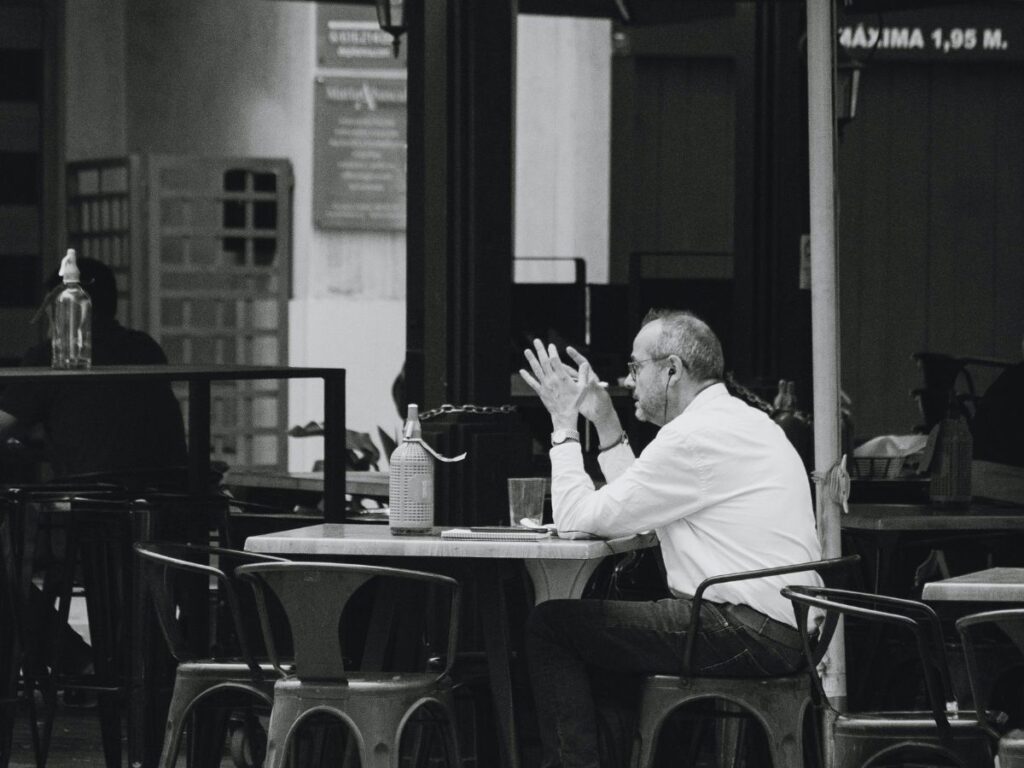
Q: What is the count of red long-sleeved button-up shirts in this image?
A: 0